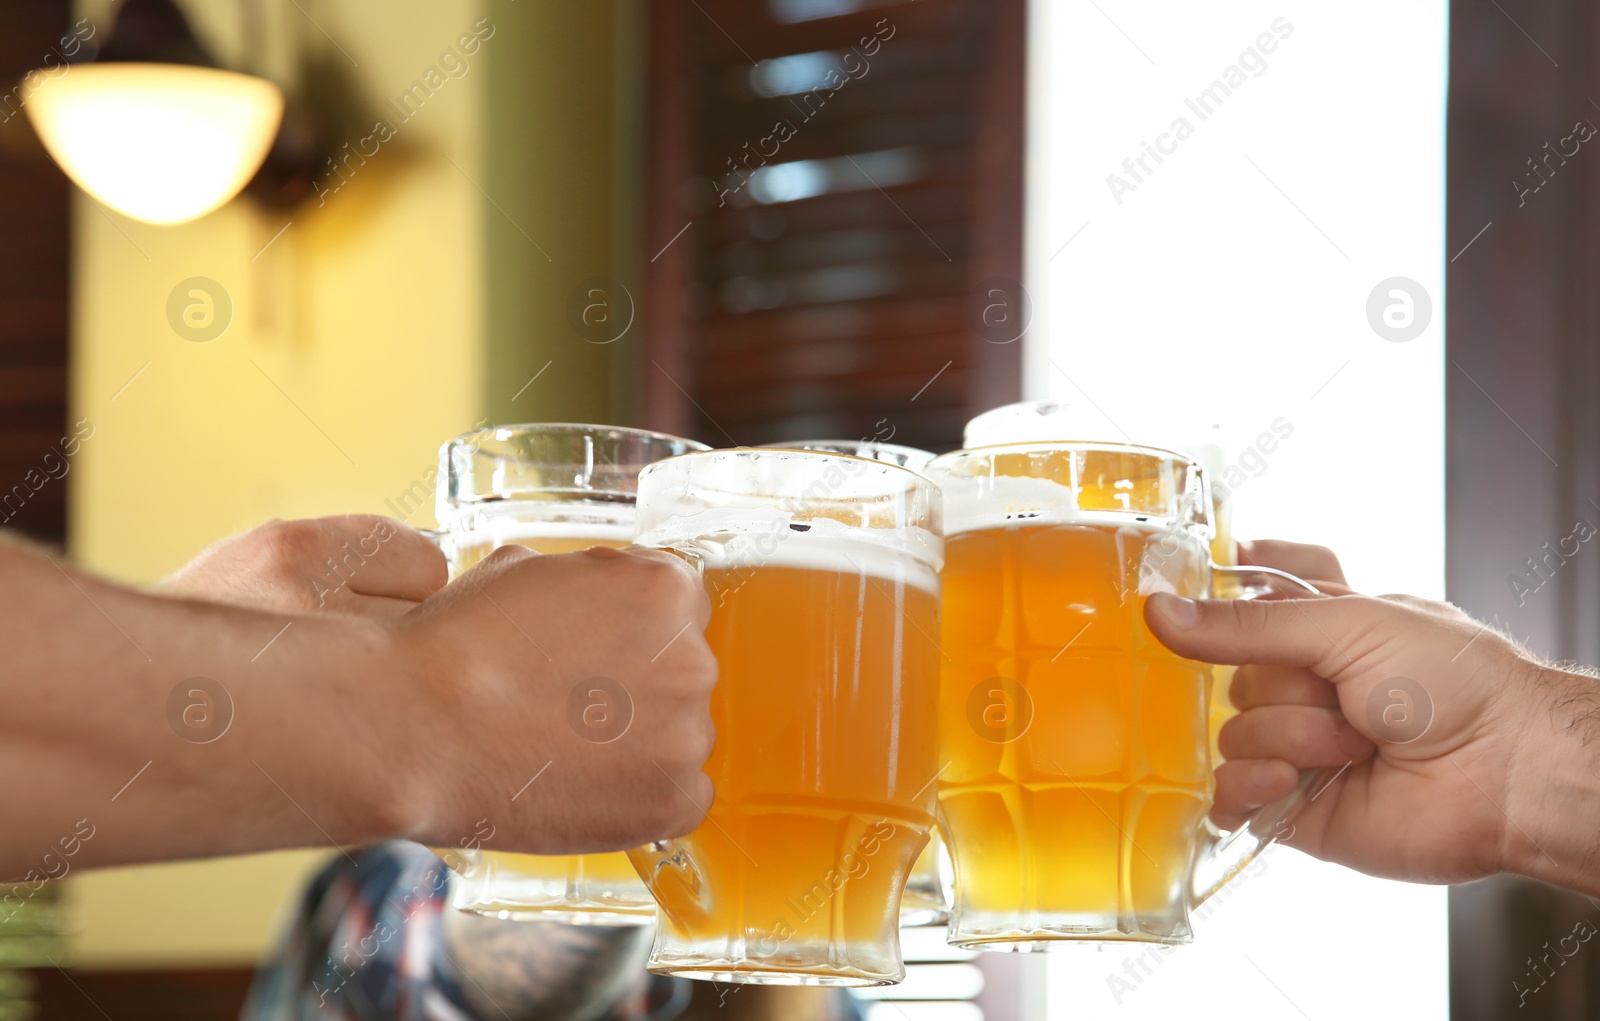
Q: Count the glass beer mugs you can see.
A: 5